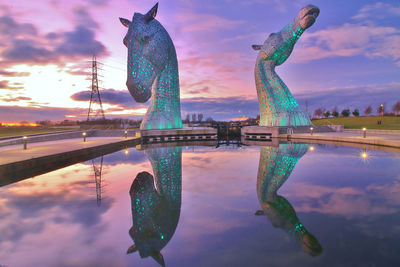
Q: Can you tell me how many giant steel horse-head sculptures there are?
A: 2